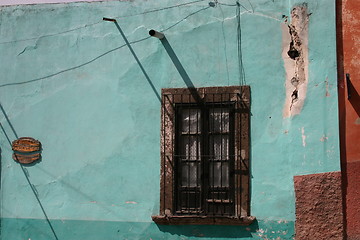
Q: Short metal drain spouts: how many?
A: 2